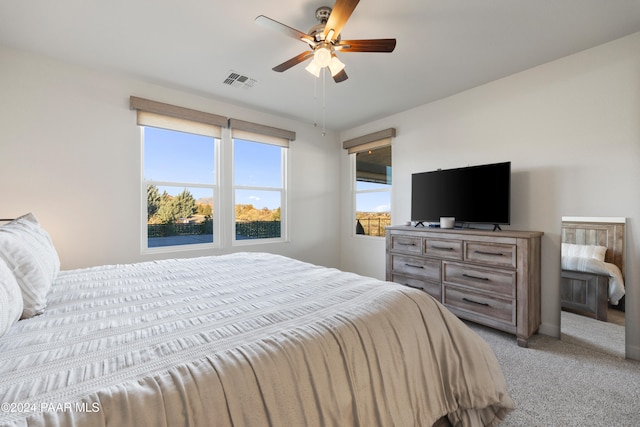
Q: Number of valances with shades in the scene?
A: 3